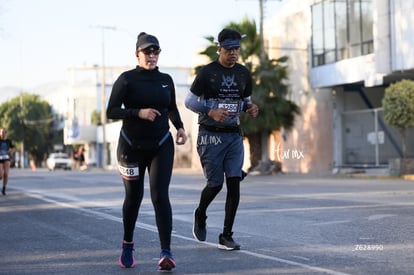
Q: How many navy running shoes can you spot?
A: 2